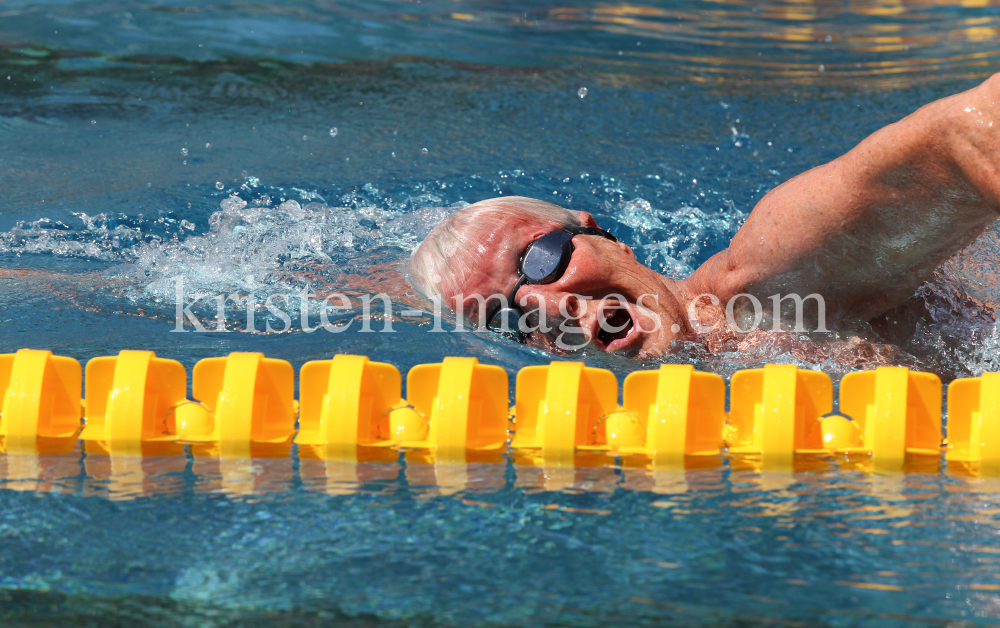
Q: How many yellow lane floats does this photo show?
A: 10